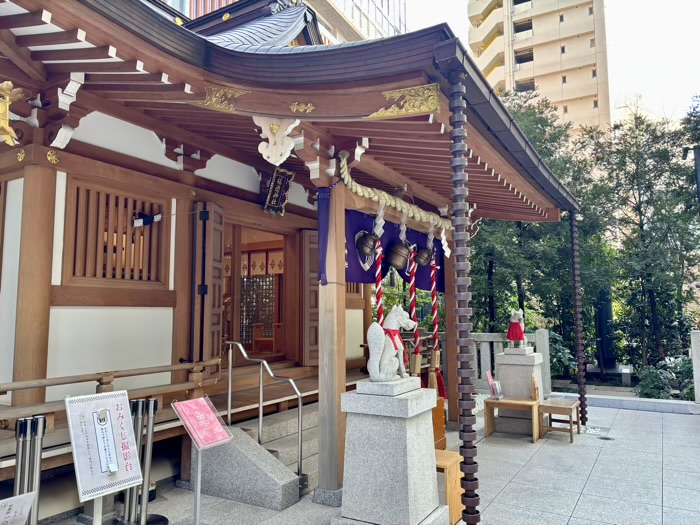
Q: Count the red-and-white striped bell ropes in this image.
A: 3